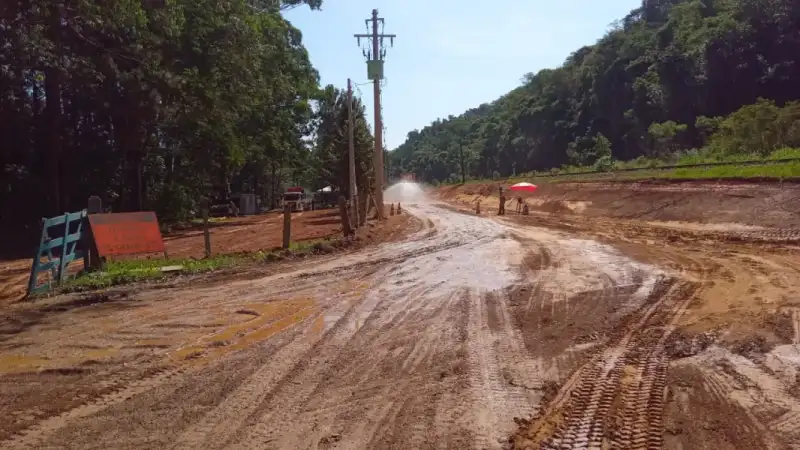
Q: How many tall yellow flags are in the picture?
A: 0